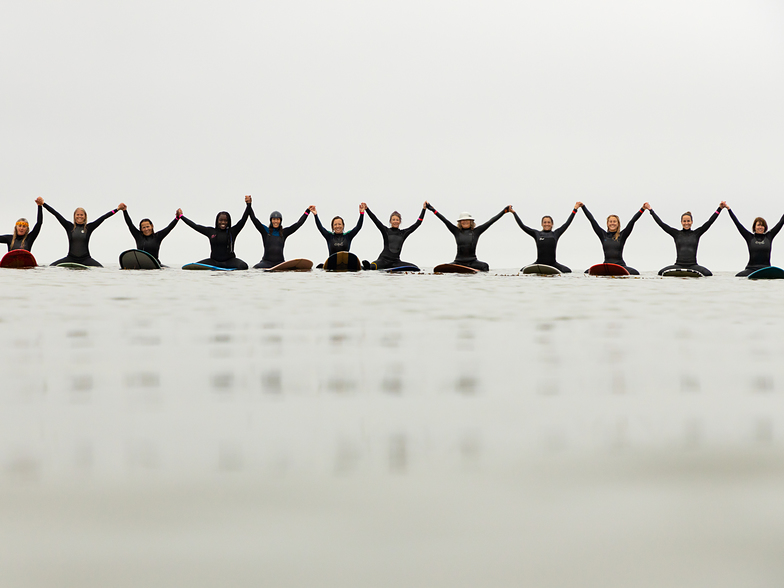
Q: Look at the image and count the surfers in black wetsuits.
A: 12